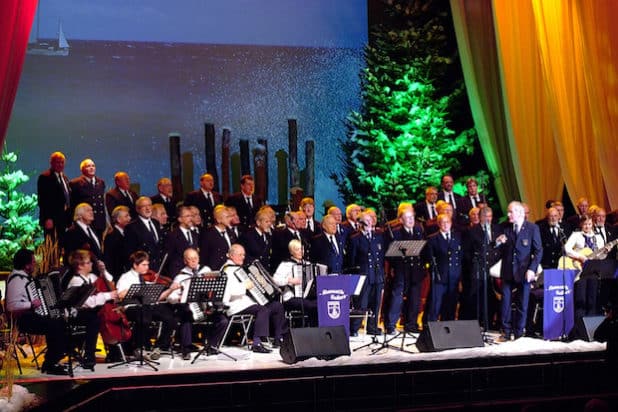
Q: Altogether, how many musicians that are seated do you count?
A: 6